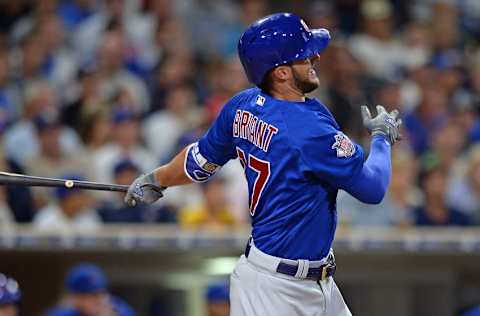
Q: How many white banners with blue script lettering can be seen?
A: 0